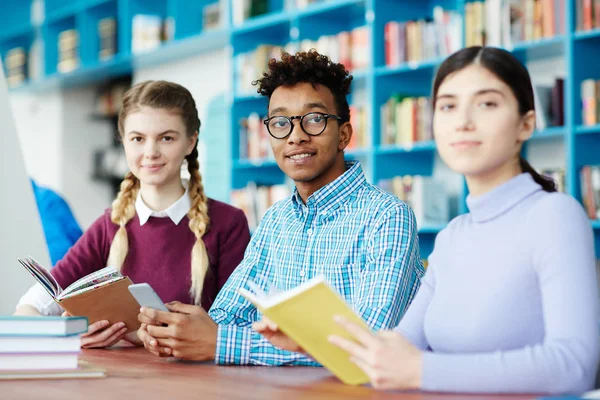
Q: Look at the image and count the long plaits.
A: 2